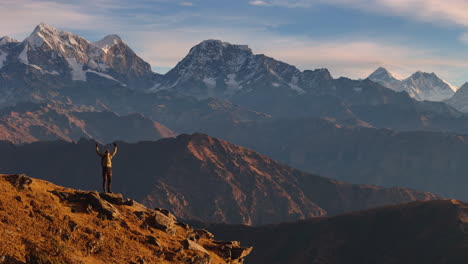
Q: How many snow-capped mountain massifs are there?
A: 3